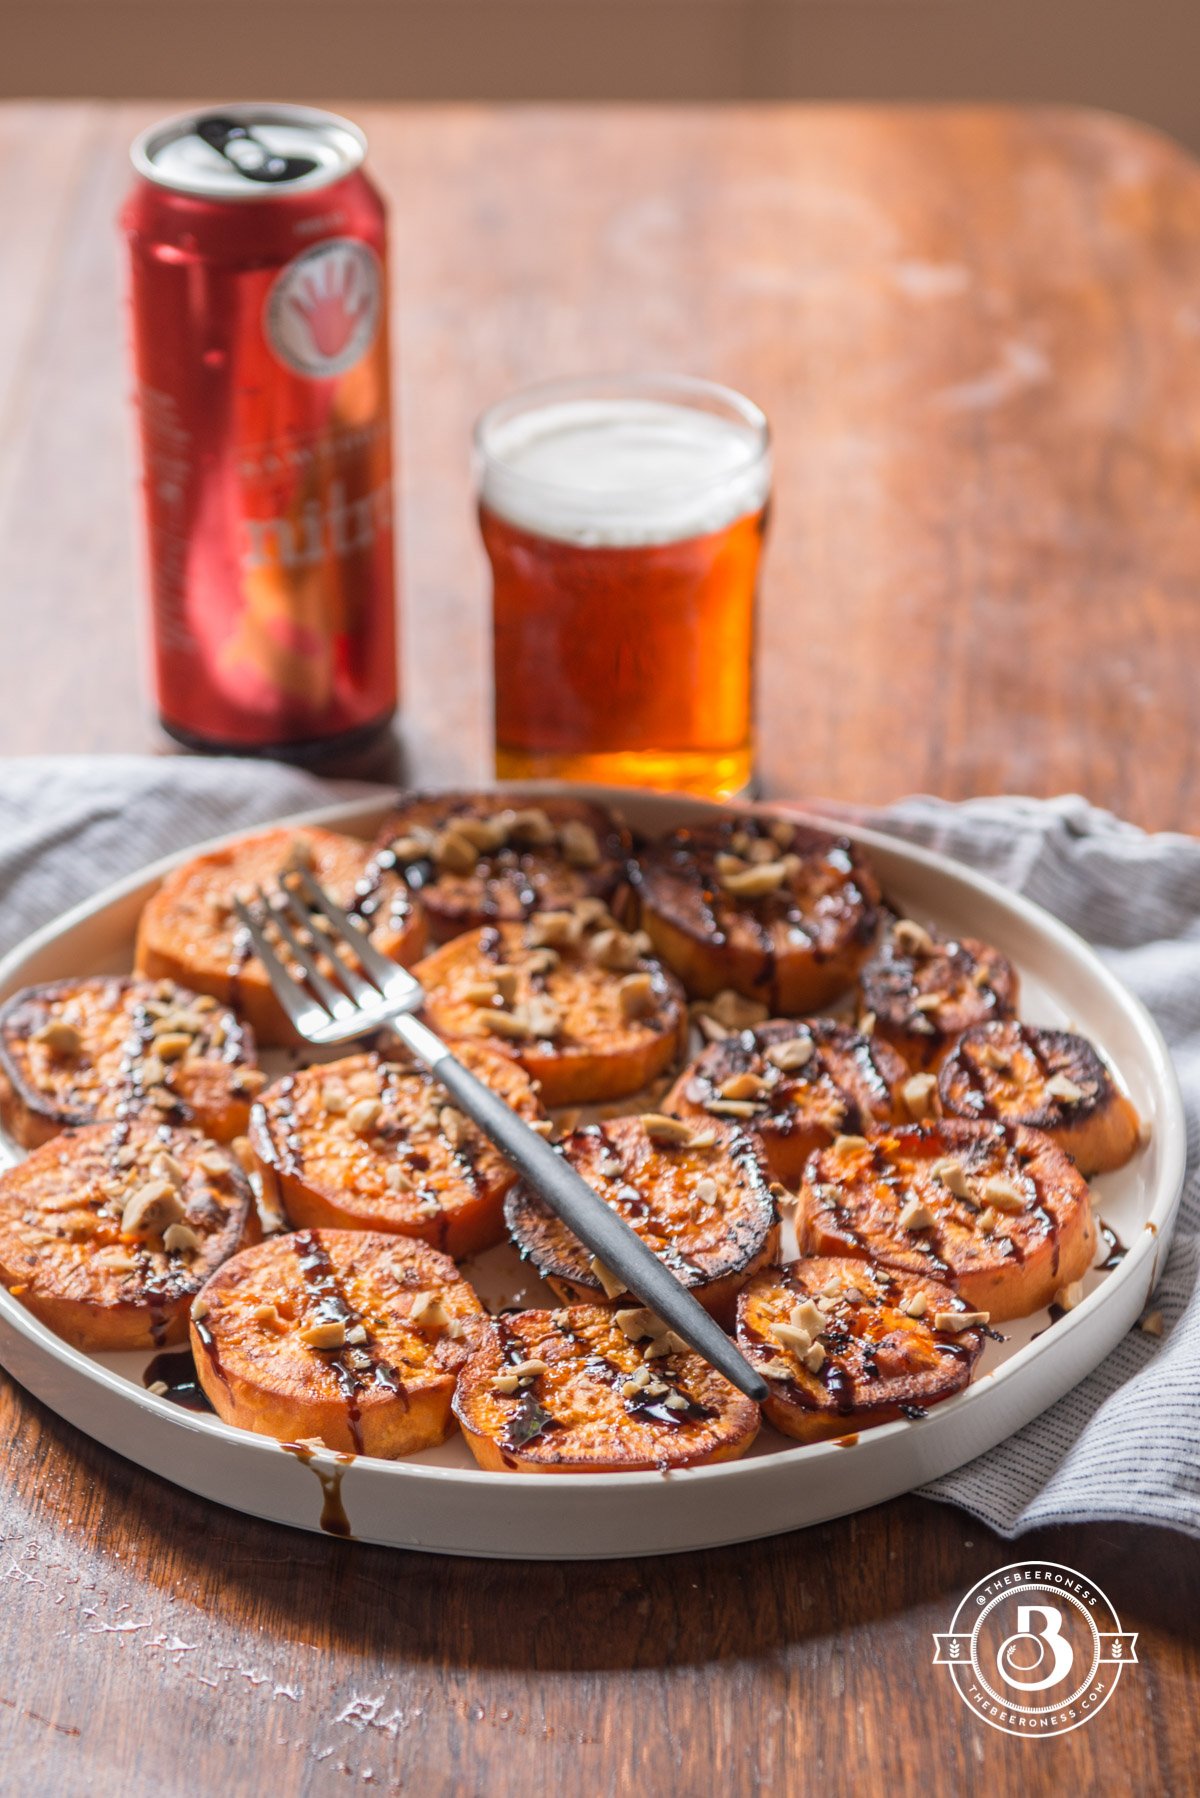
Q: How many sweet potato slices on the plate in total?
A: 15